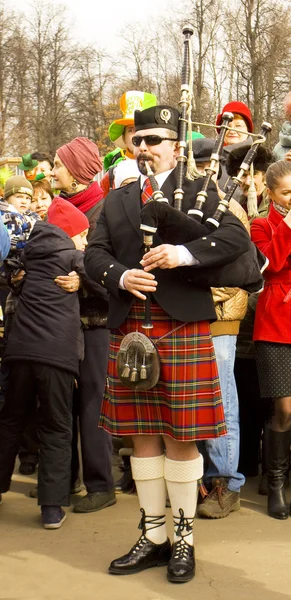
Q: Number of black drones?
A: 3